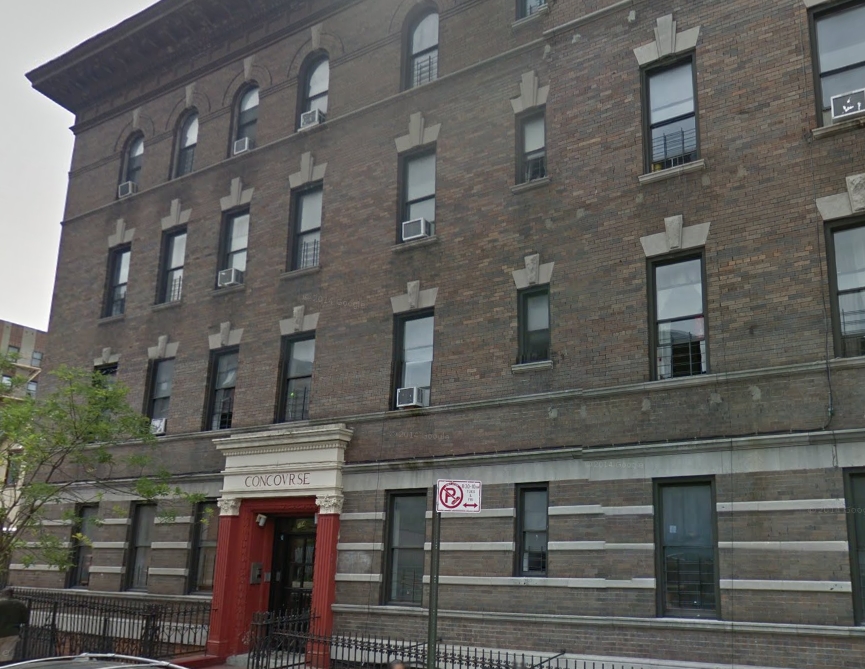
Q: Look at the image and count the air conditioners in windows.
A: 8